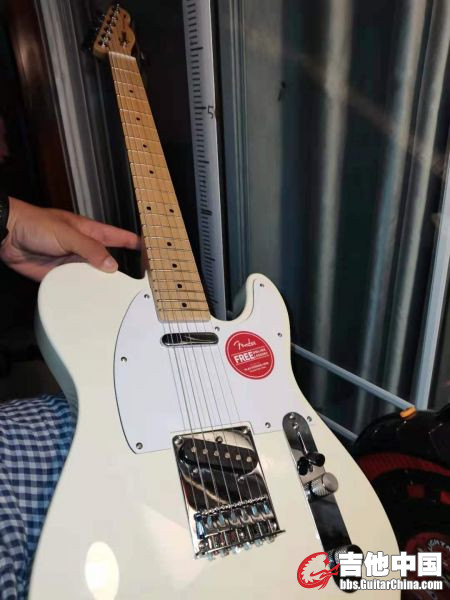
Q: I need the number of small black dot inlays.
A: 10